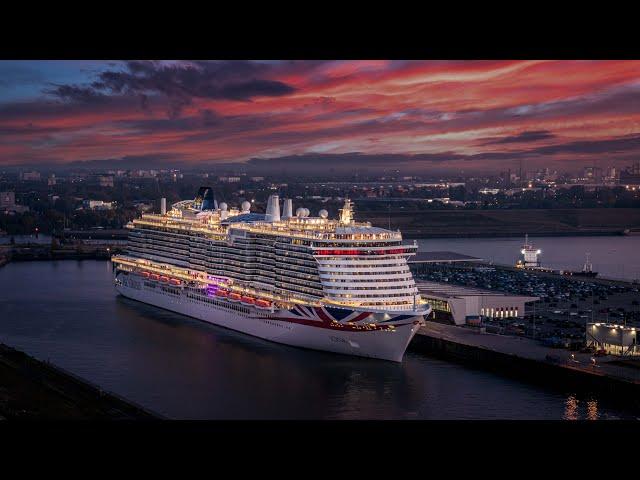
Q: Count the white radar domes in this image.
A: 5